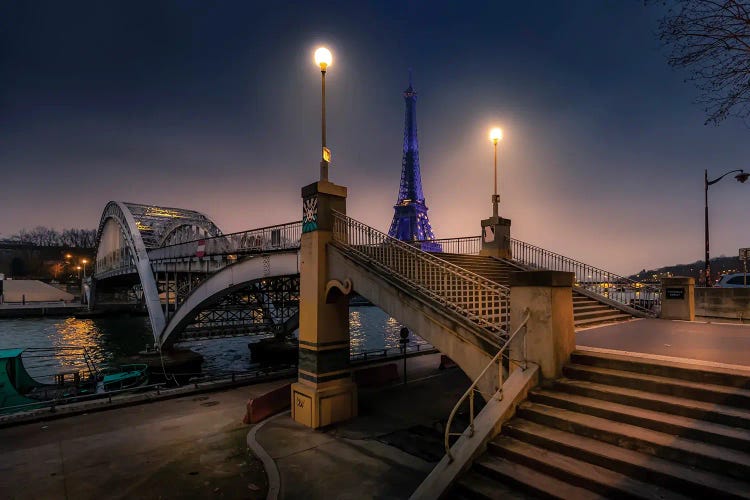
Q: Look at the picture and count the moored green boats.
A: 2